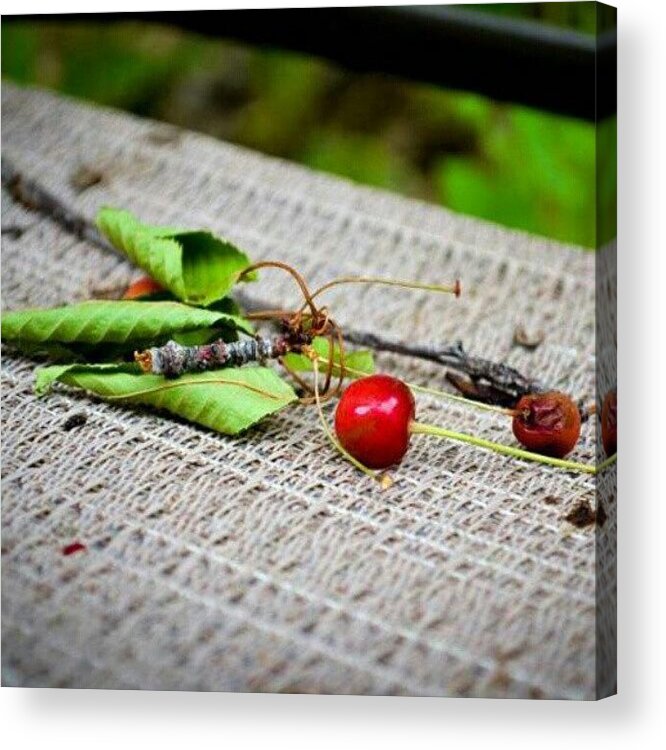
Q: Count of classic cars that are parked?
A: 0